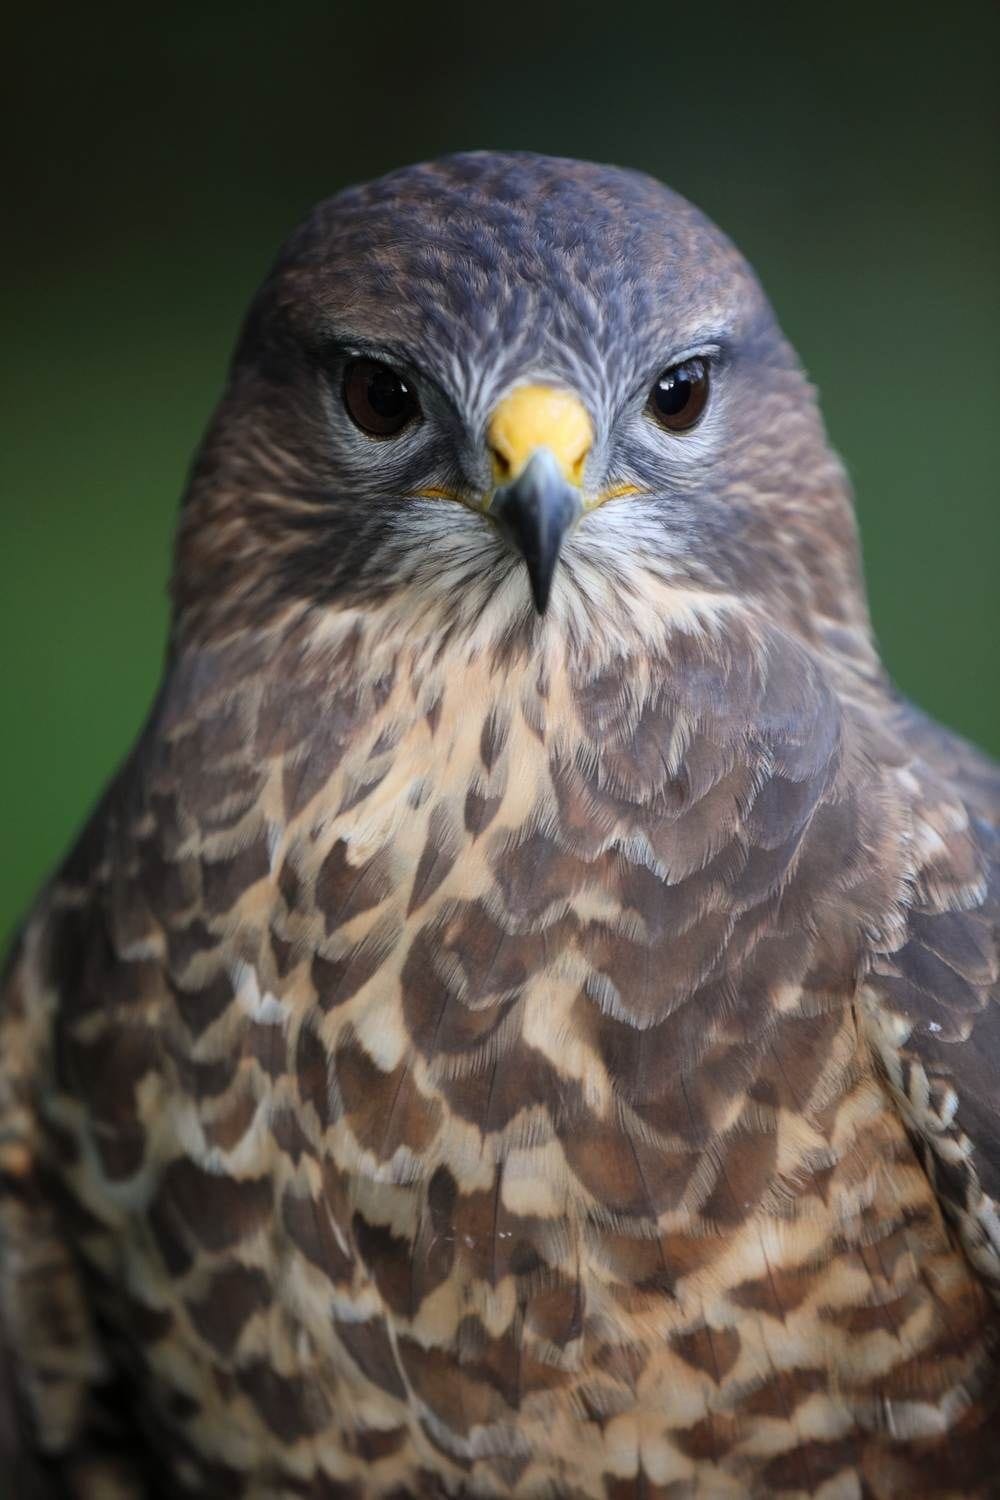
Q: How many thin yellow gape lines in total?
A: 2